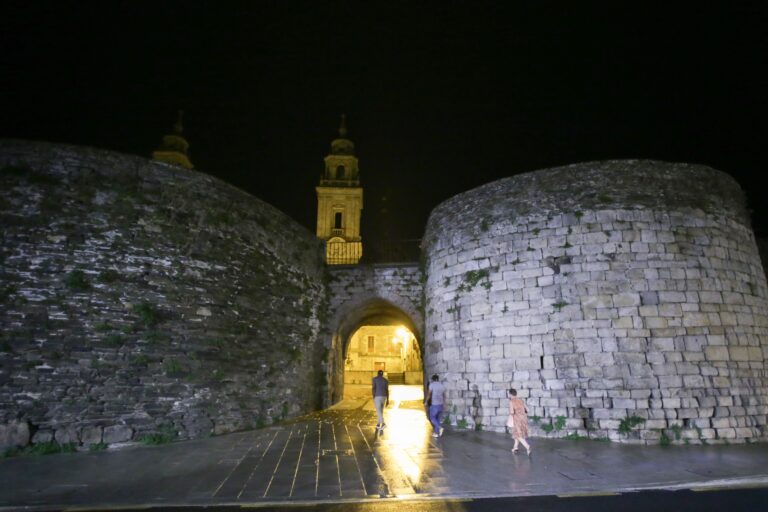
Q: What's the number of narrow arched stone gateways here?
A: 1